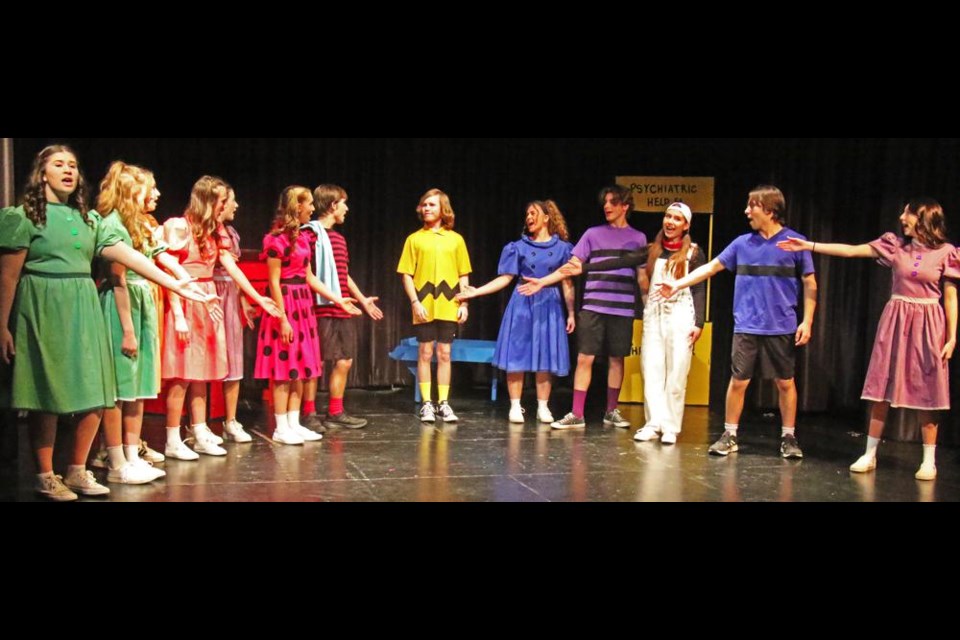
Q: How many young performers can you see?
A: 13